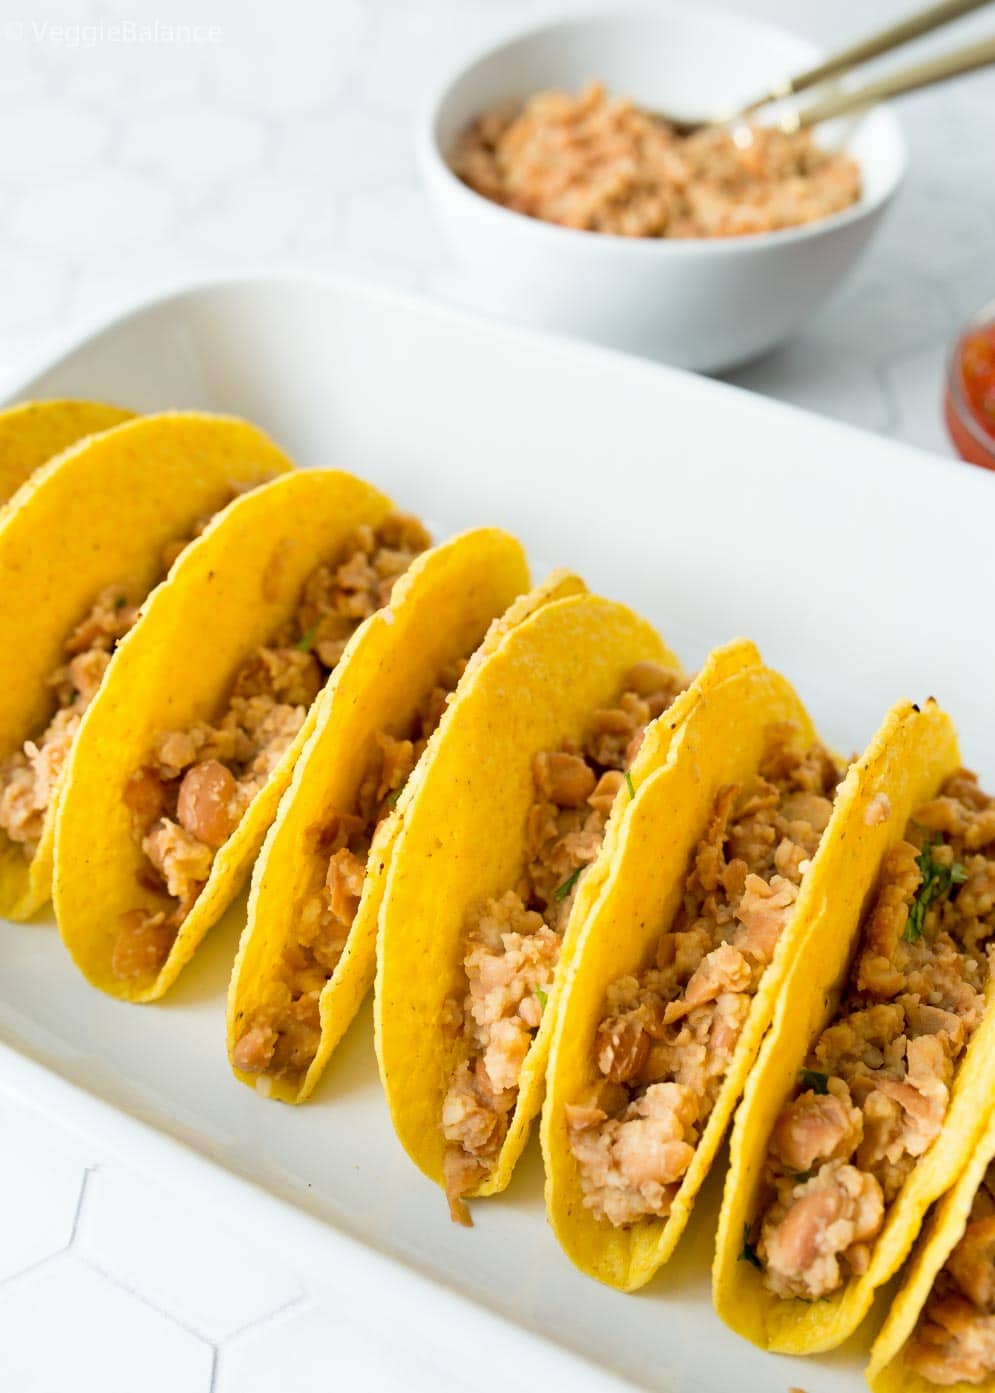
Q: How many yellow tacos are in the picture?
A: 8